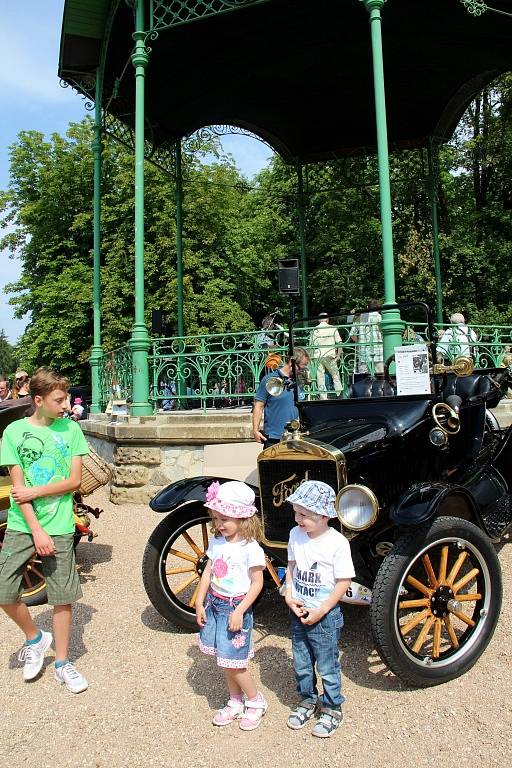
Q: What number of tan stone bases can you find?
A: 1